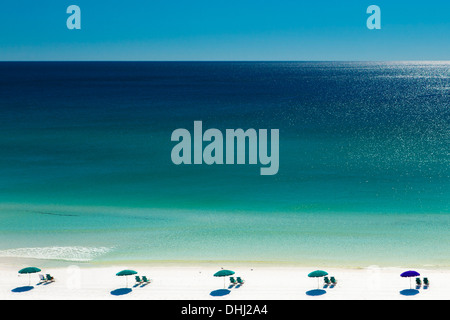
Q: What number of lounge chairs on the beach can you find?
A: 10